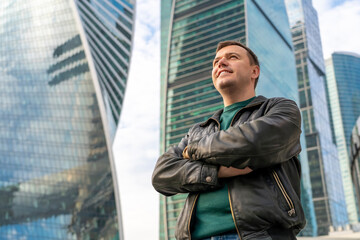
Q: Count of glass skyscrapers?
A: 4